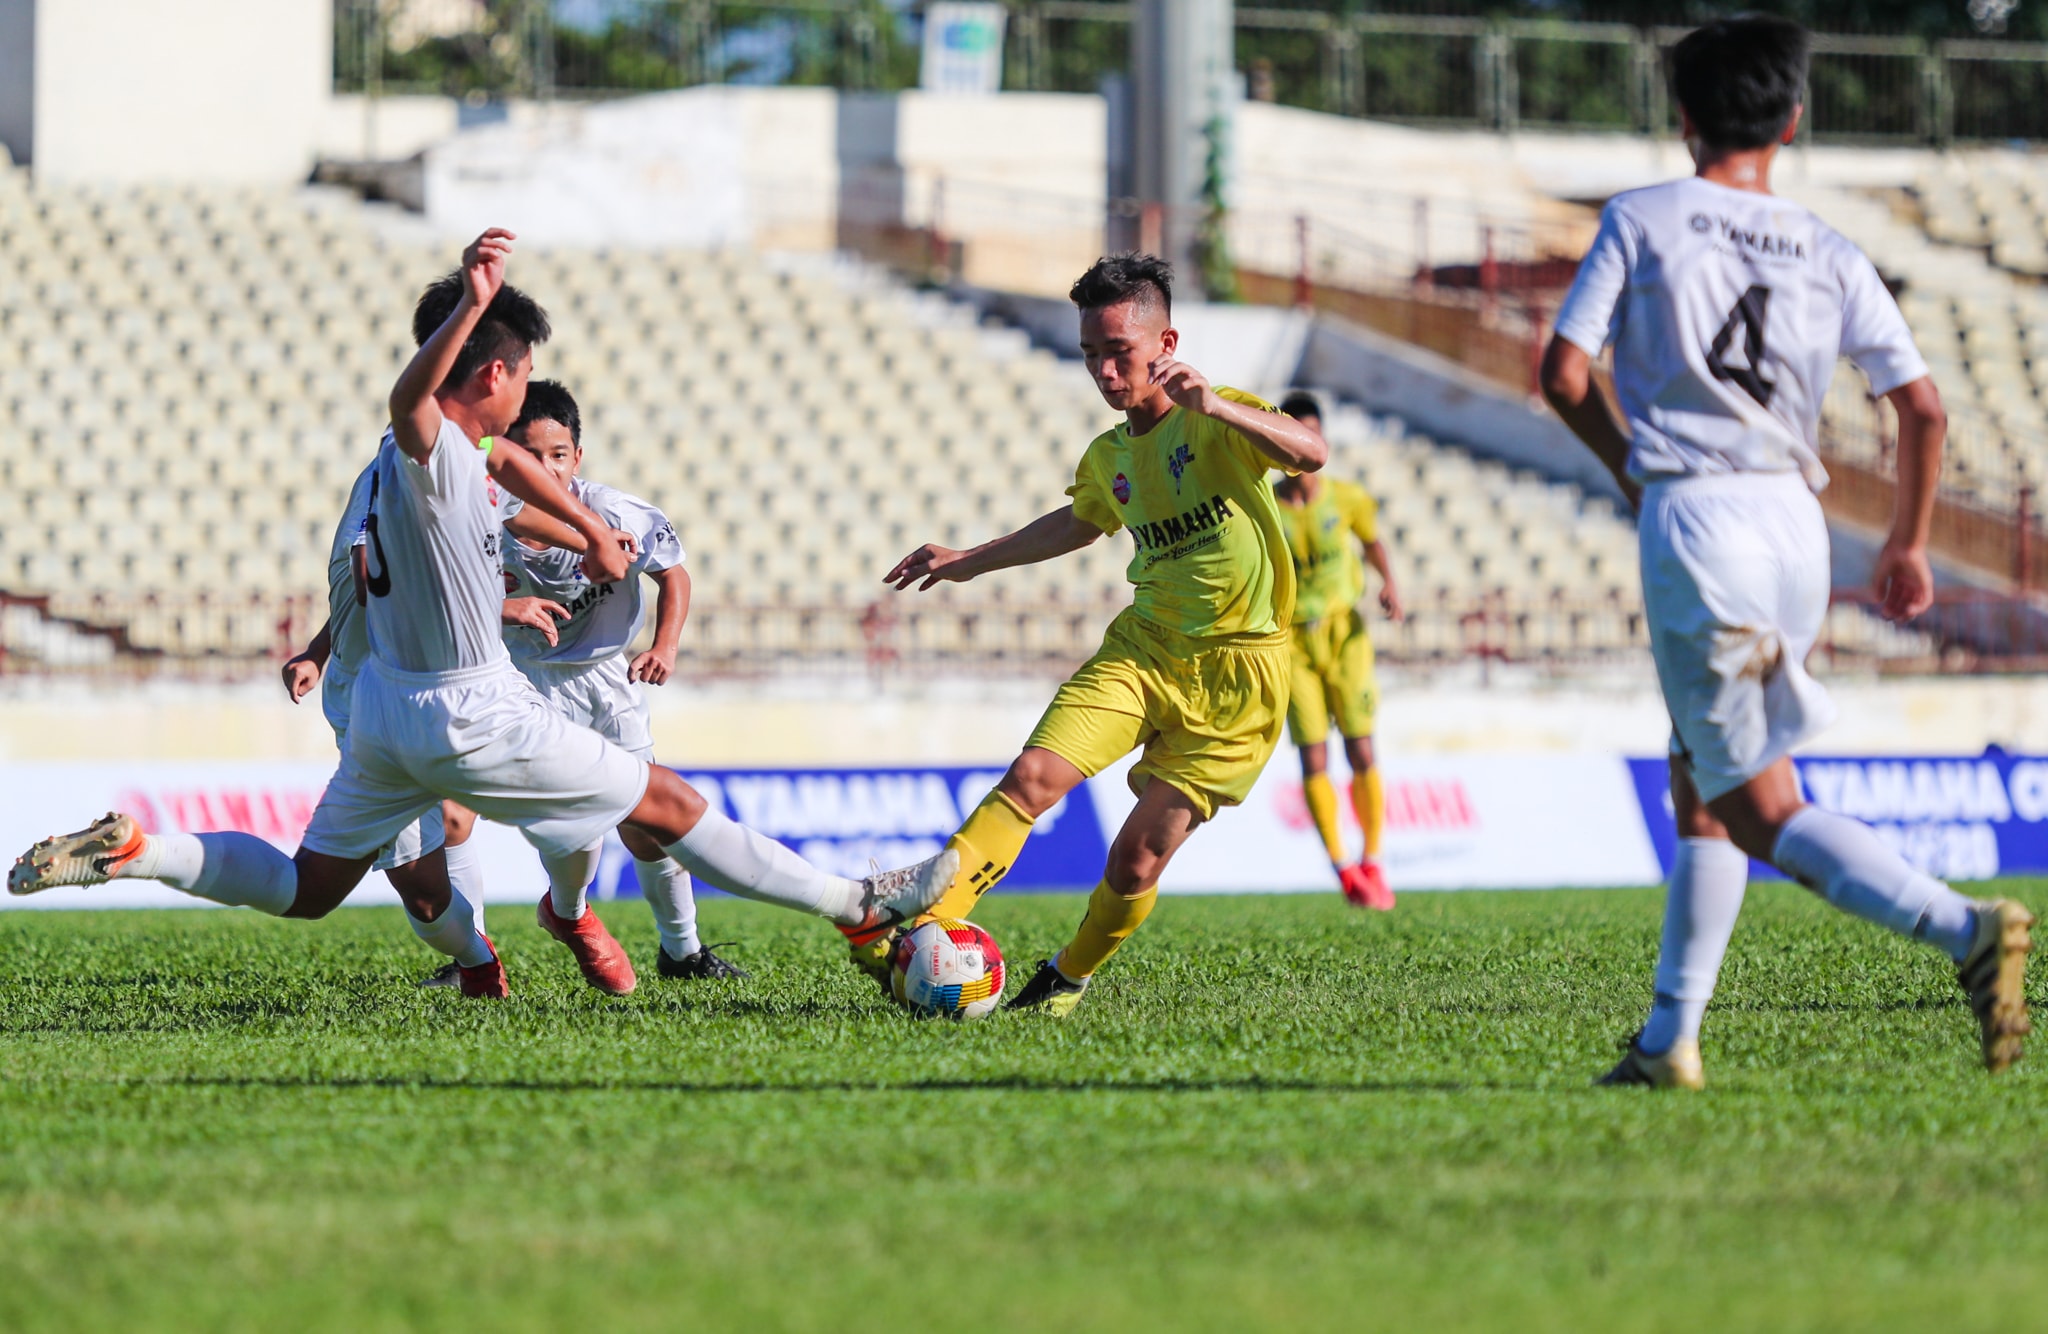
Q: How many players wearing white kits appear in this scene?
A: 4